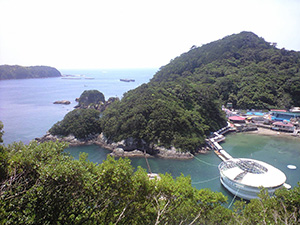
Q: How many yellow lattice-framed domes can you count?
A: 0